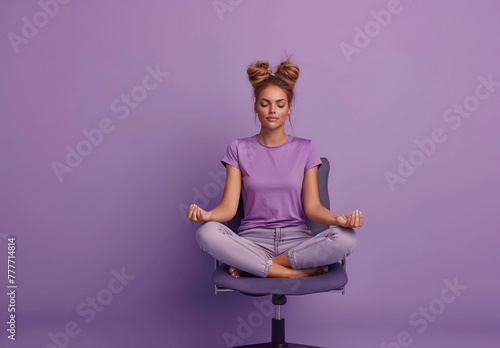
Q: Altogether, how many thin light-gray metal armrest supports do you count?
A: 2